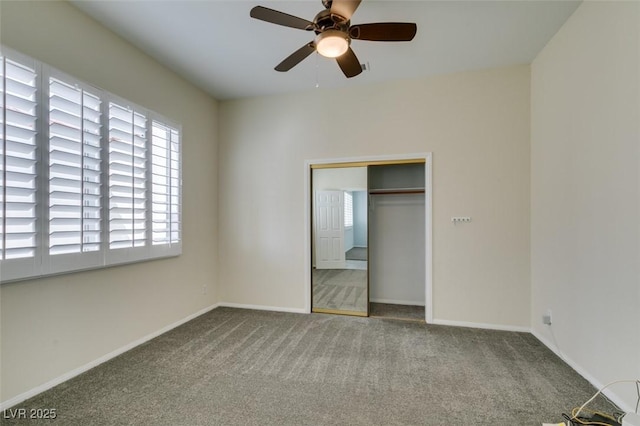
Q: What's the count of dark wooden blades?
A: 5